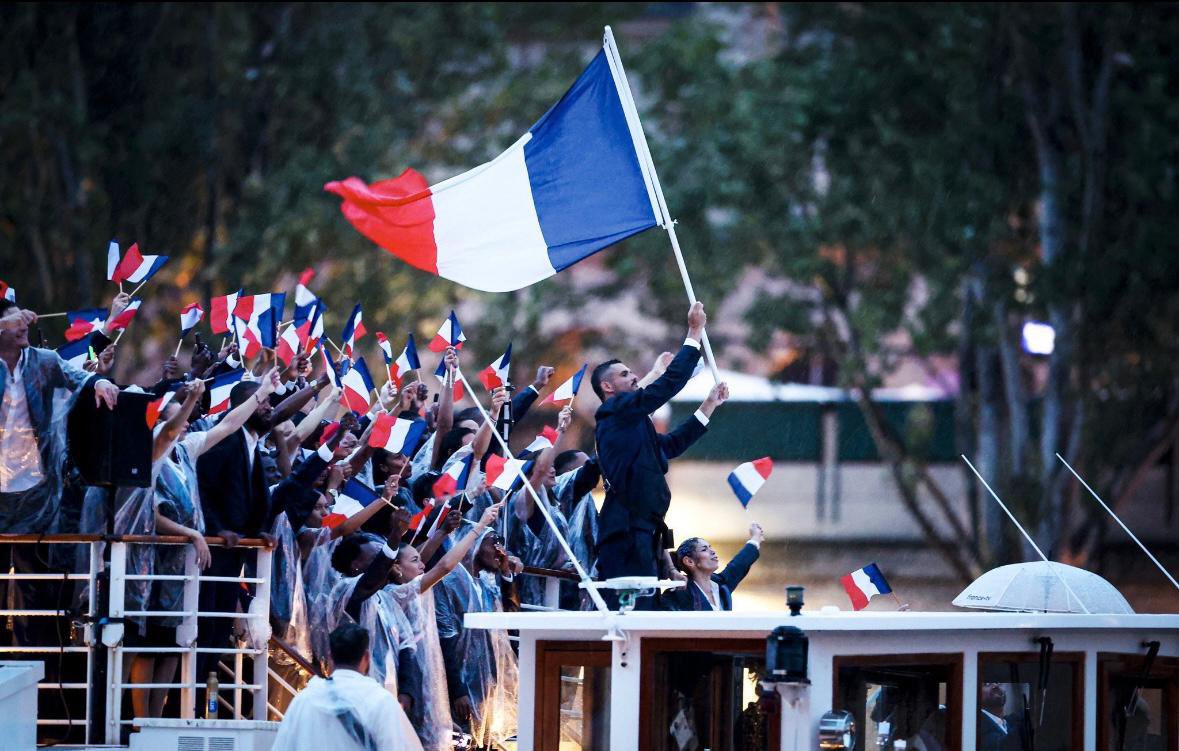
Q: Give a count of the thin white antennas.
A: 2